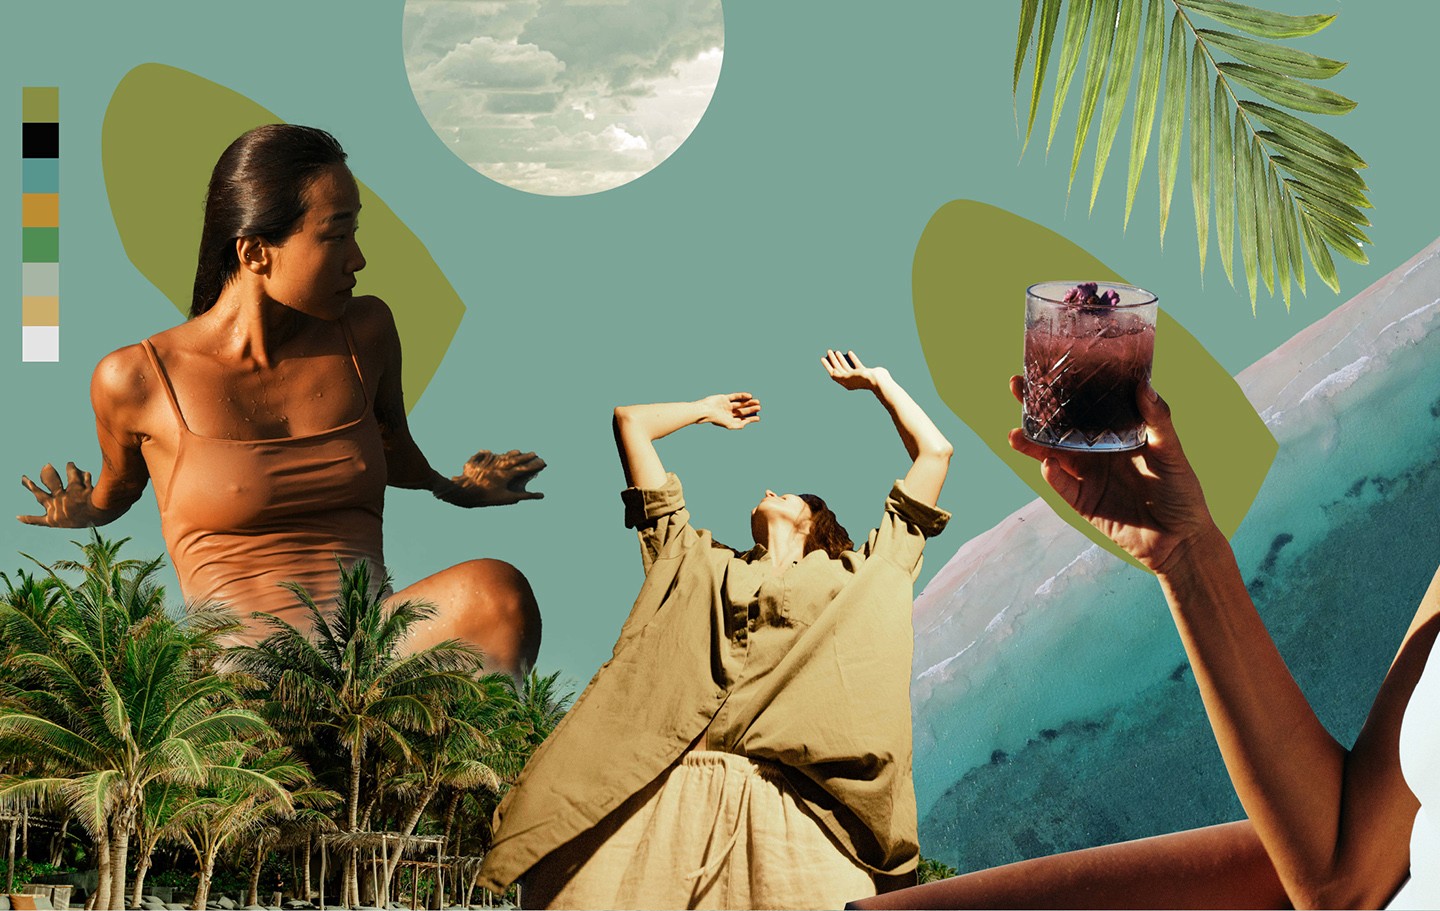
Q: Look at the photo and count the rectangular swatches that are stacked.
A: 8